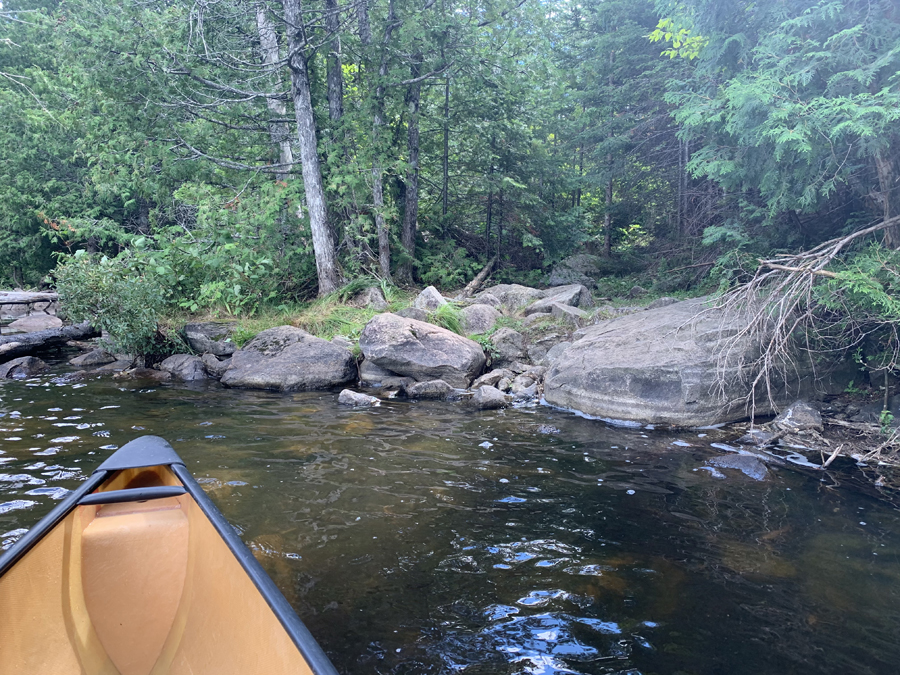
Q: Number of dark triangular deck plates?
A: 1